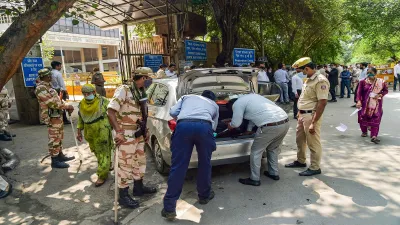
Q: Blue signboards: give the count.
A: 4